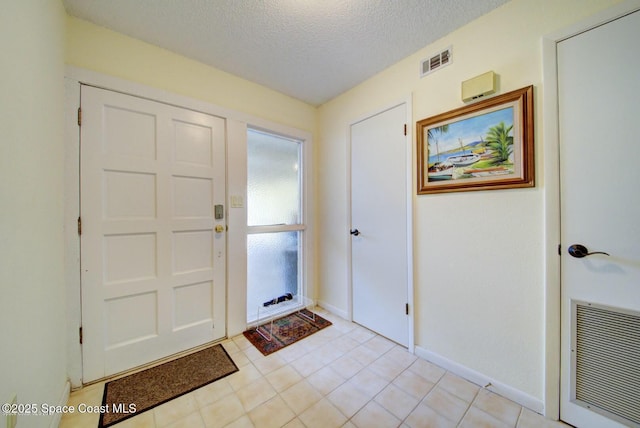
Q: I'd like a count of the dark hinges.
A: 5